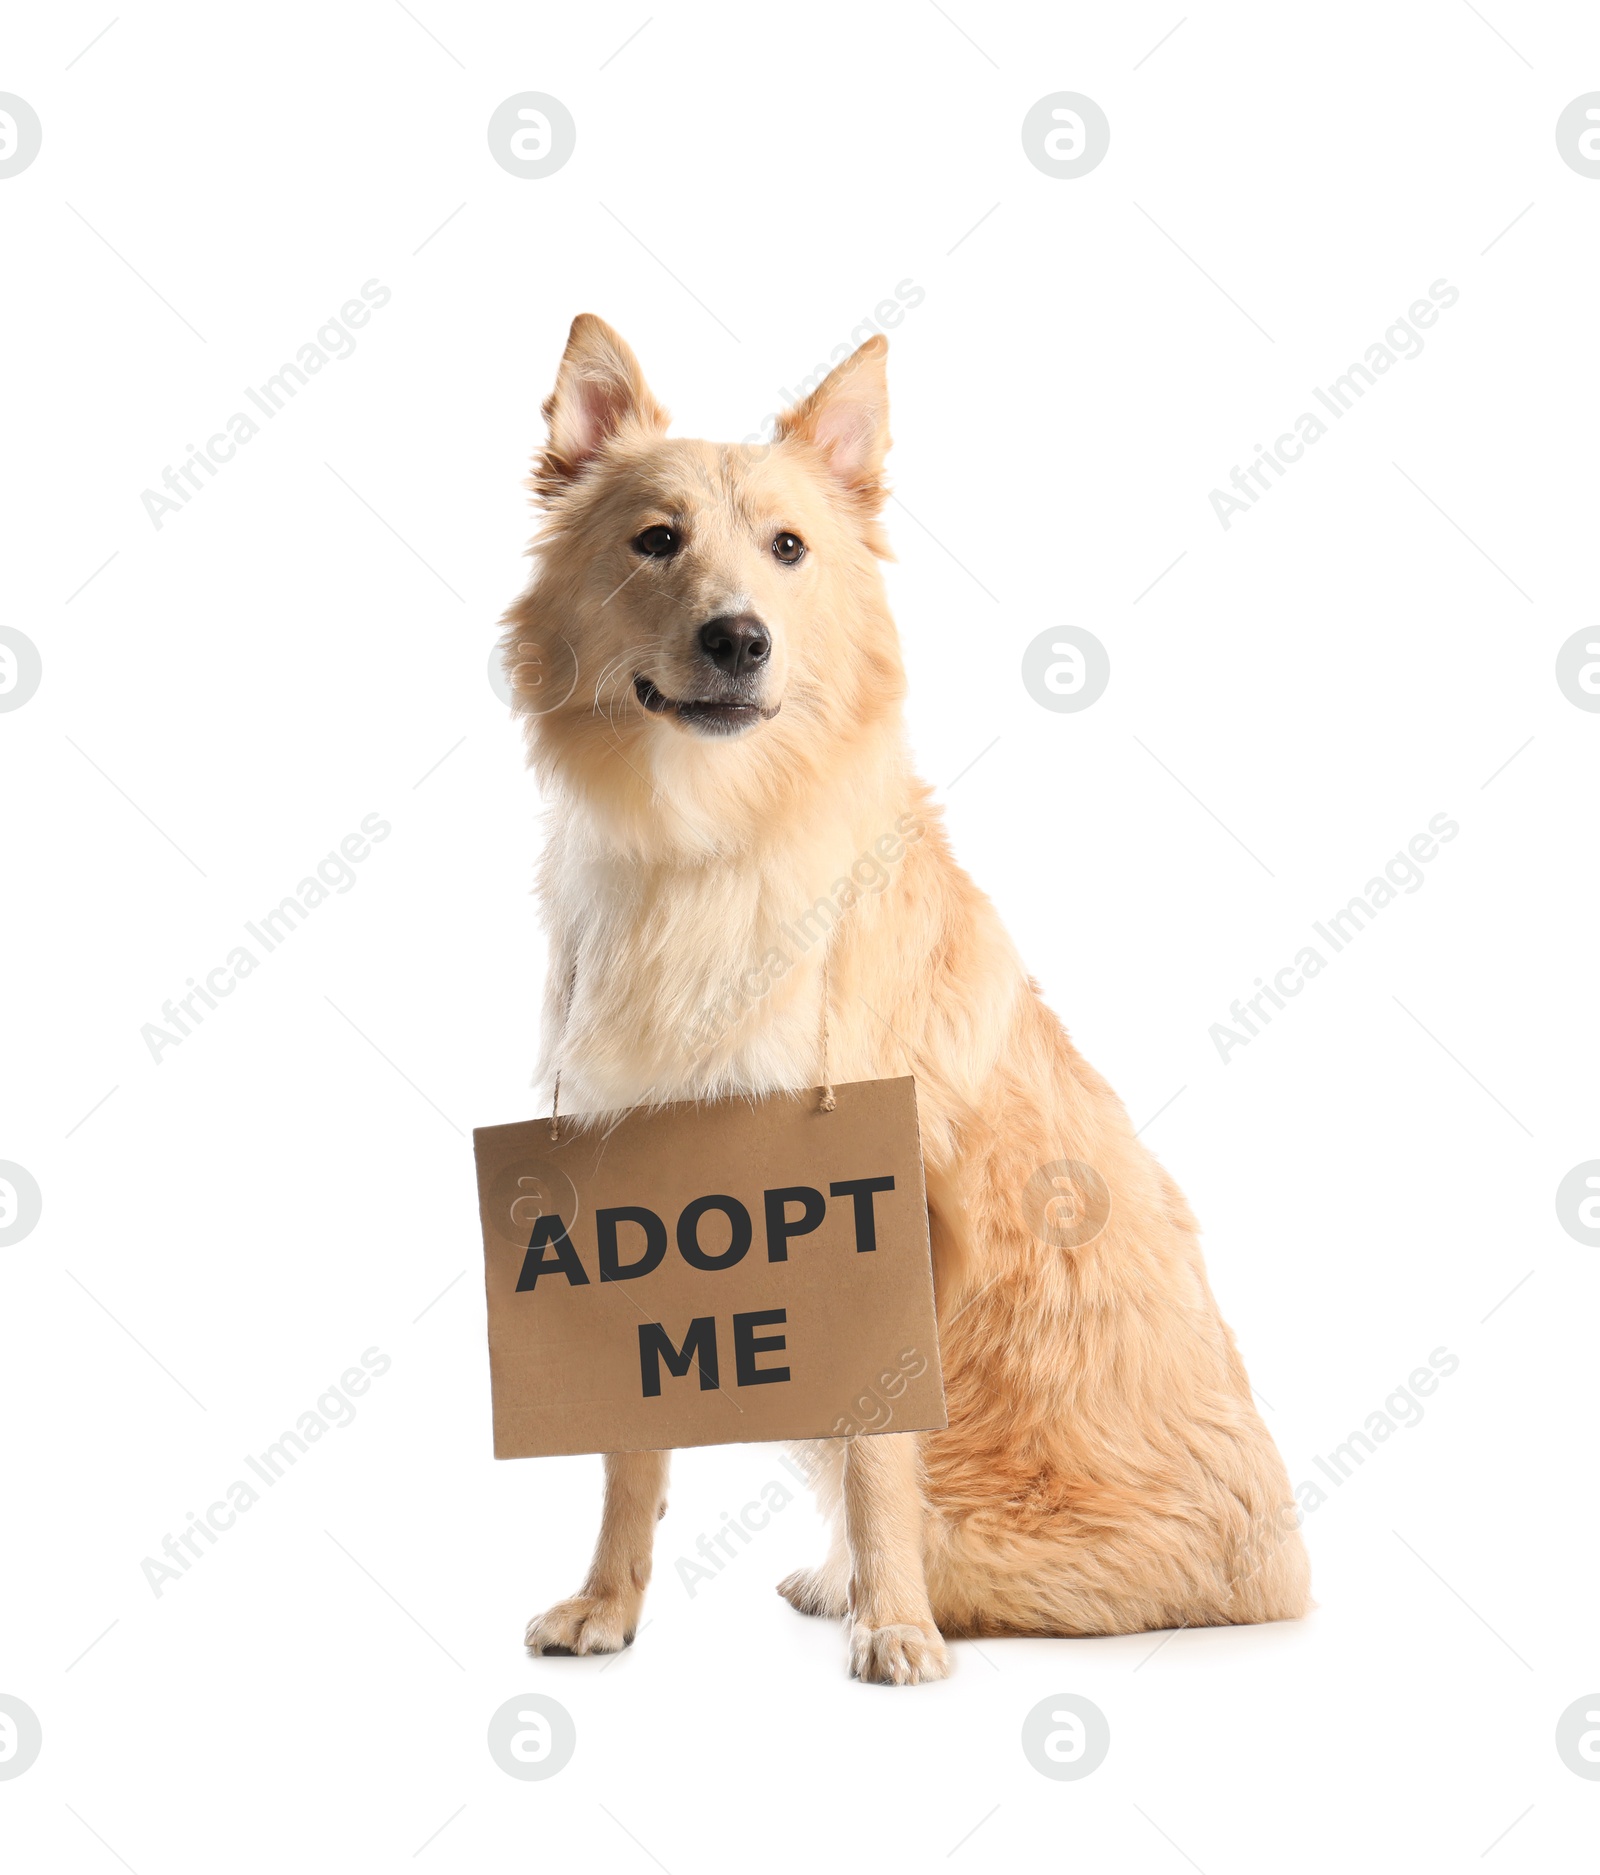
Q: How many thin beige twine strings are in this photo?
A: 2